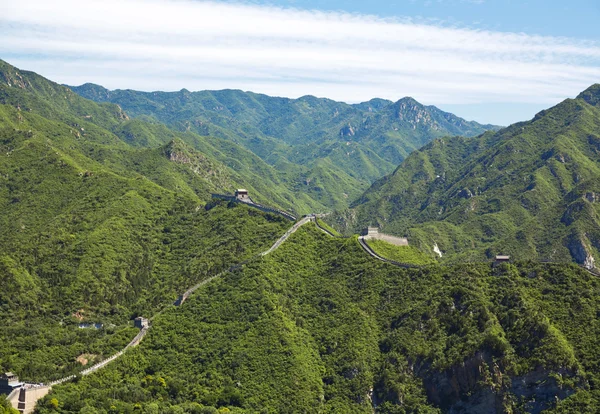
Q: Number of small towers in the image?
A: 5